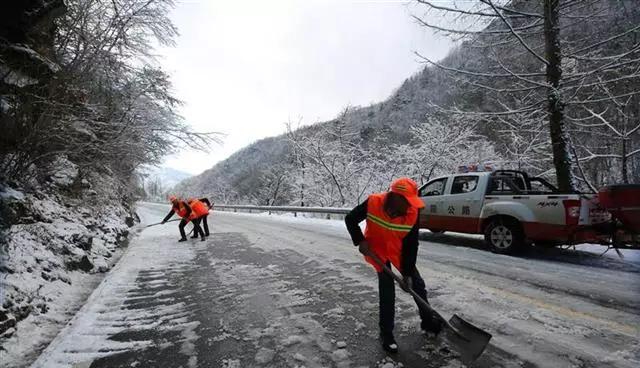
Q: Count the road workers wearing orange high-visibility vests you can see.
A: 3